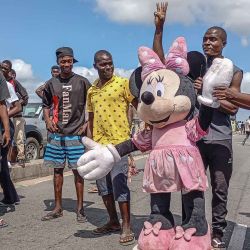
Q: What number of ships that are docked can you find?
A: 0